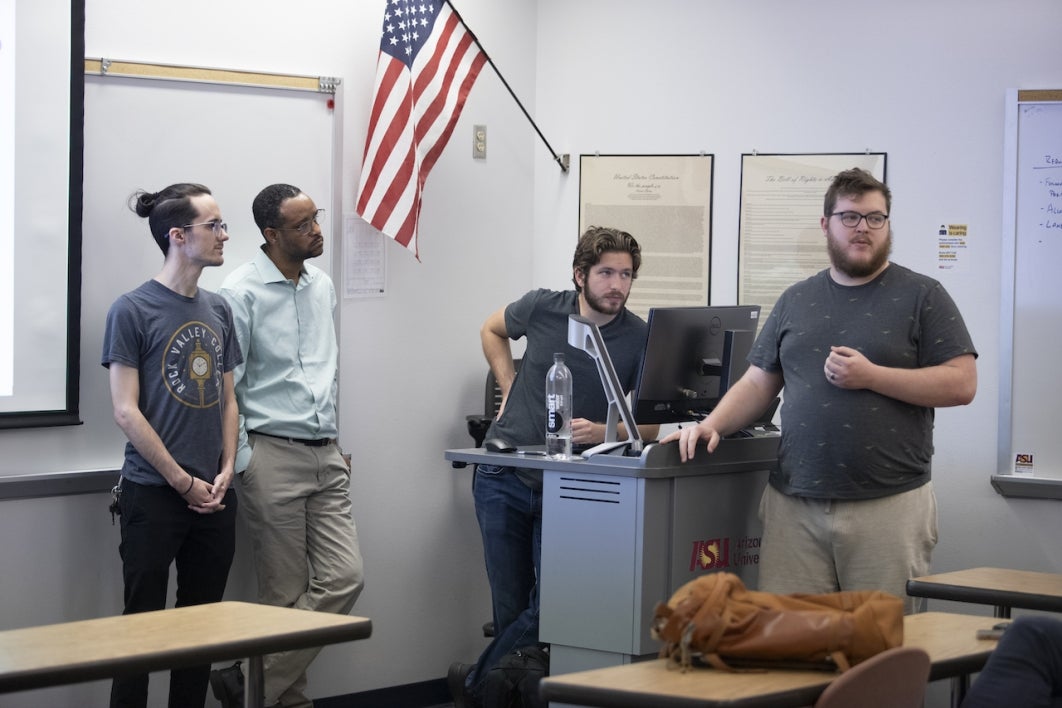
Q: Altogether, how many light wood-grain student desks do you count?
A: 3